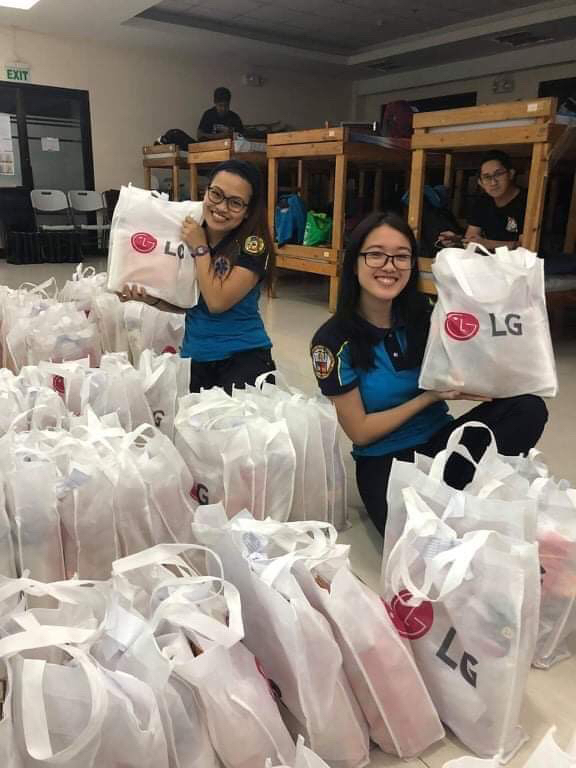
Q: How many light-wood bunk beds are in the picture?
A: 4